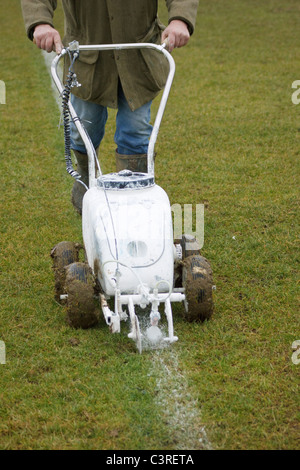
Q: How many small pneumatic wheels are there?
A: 4